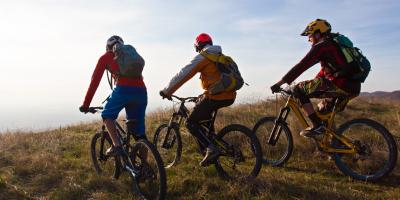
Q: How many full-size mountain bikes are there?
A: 3